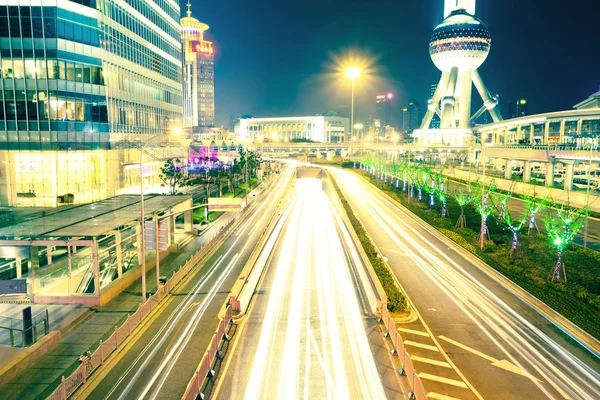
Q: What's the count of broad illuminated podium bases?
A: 1